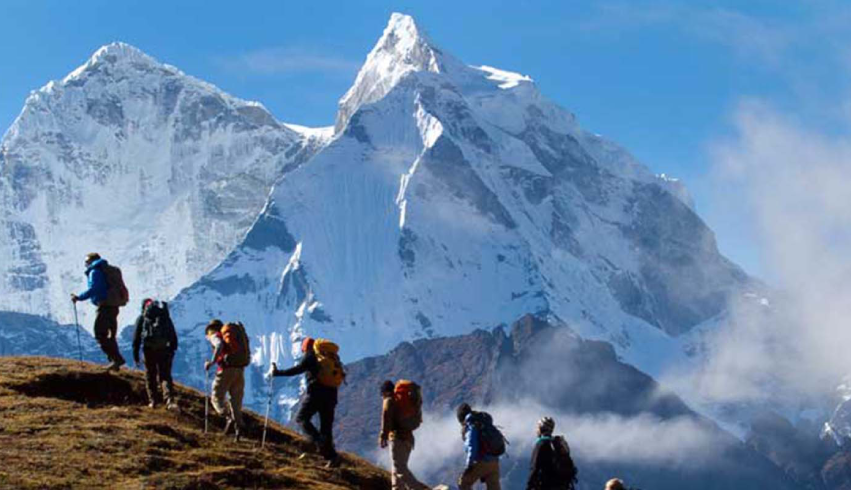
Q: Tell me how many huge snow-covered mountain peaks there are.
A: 2